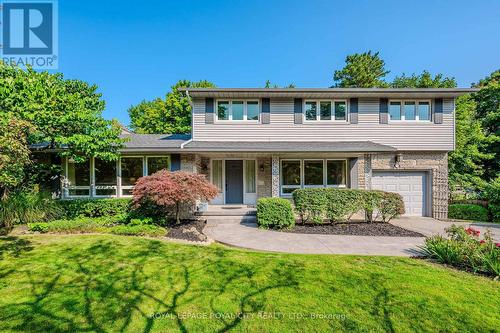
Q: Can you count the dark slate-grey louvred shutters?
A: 8